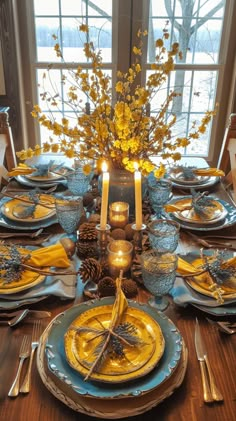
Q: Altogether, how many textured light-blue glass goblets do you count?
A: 5